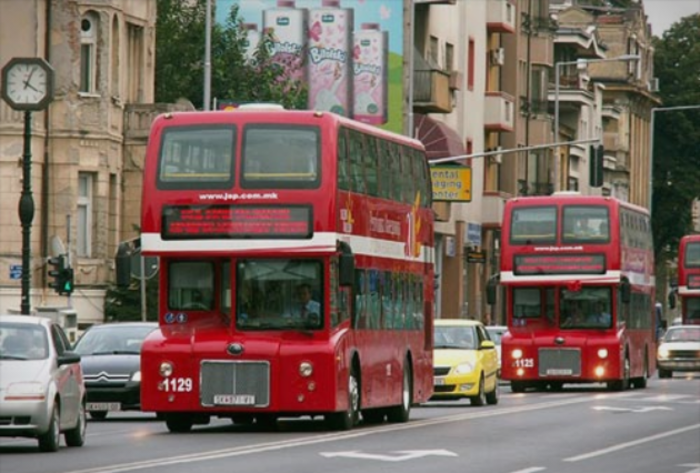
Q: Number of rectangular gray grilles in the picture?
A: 2